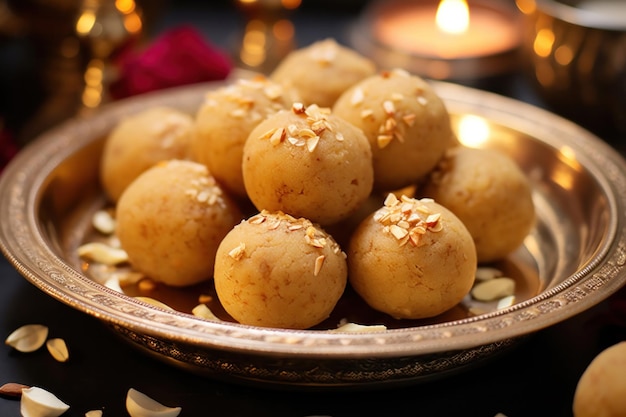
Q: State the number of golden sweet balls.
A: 10